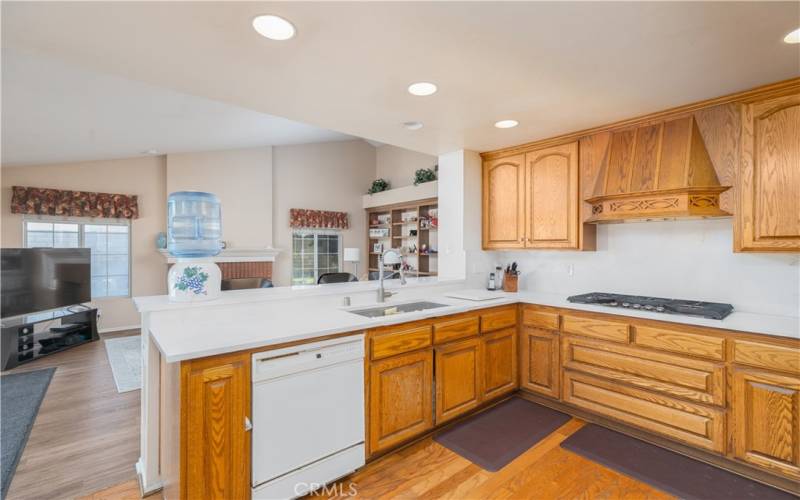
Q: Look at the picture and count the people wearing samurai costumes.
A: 0